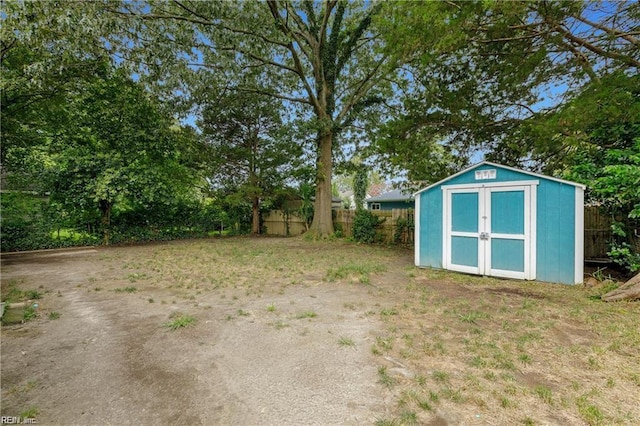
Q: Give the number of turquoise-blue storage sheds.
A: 1